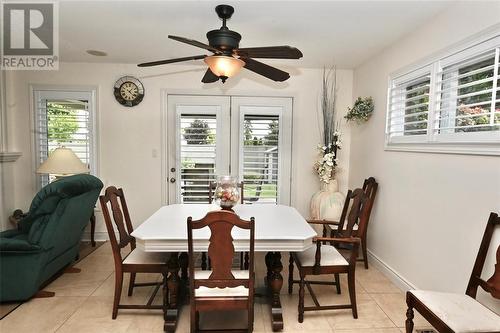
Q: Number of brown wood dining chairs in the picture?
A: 6